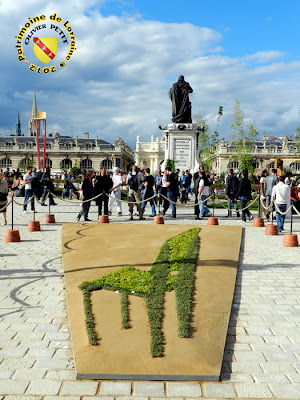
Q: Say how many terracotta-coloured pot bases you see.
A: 9